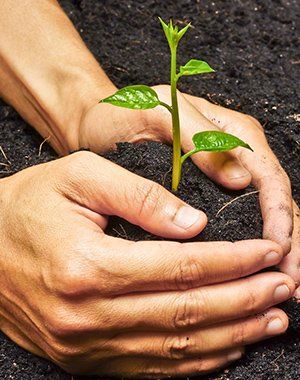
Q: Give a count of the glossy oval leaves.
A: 3